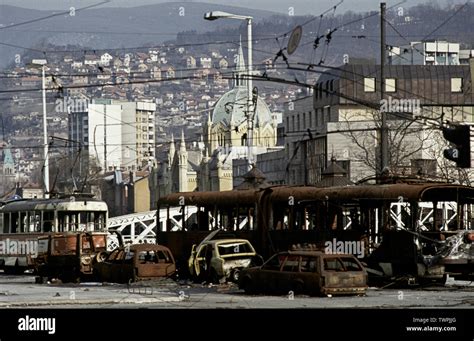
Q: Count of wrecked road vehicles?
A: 4